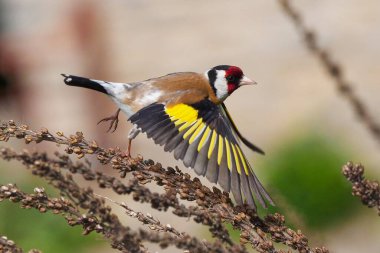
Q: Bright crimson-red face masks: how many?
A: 1